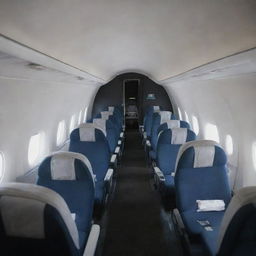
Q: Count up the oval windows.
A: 12